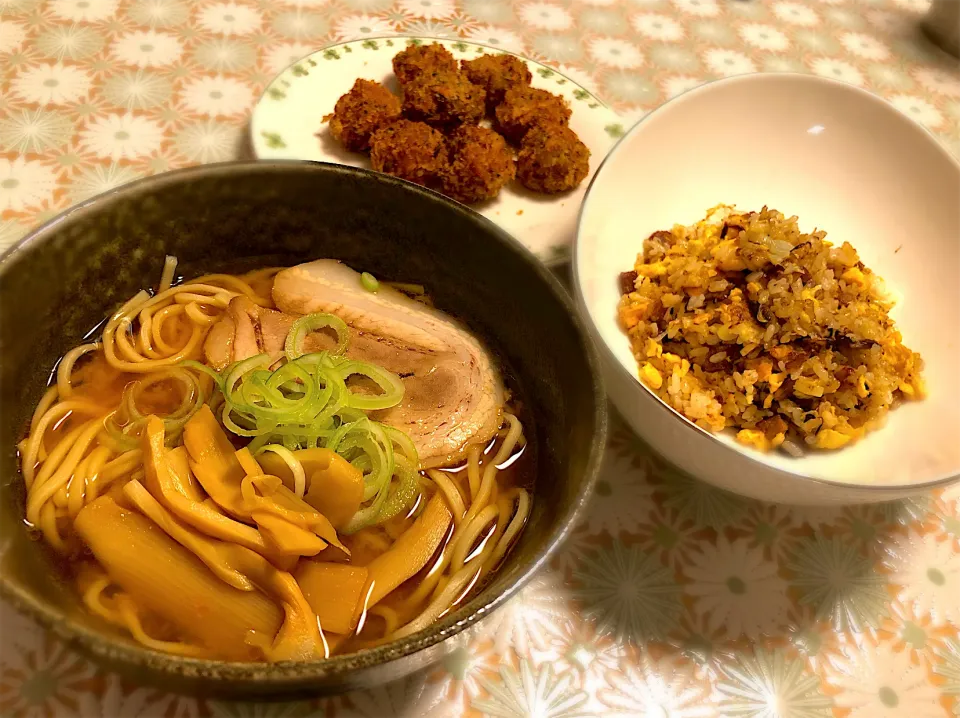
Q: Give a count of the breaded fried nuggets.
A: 8